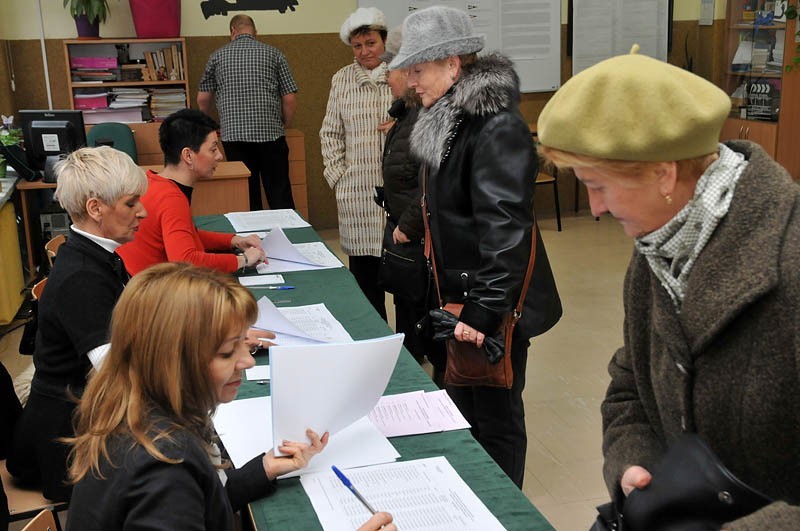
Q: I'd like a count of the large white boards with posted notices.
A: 2